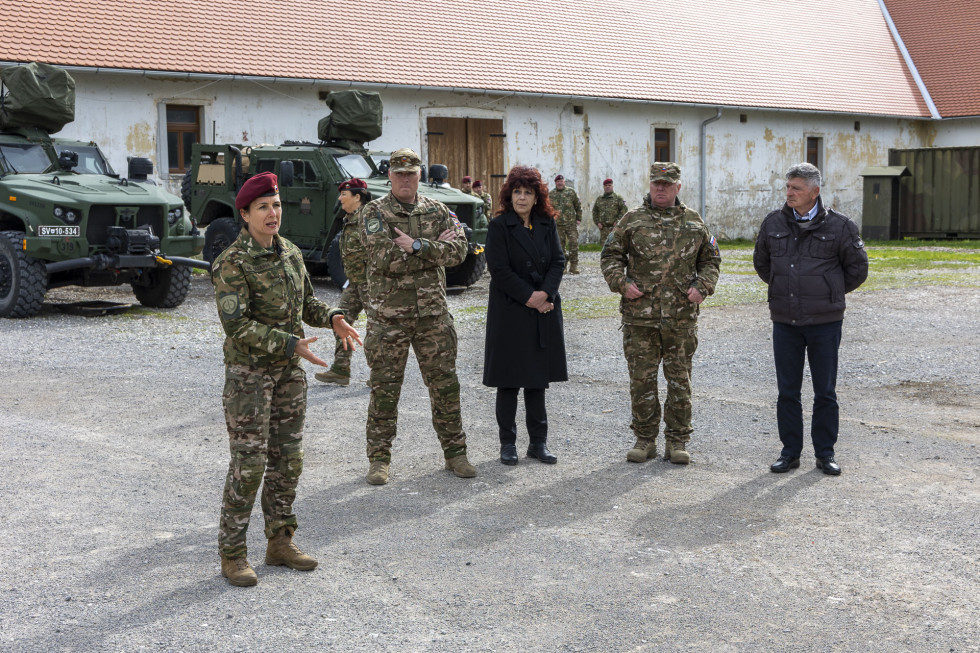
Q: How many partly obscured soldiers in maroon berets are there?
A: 5